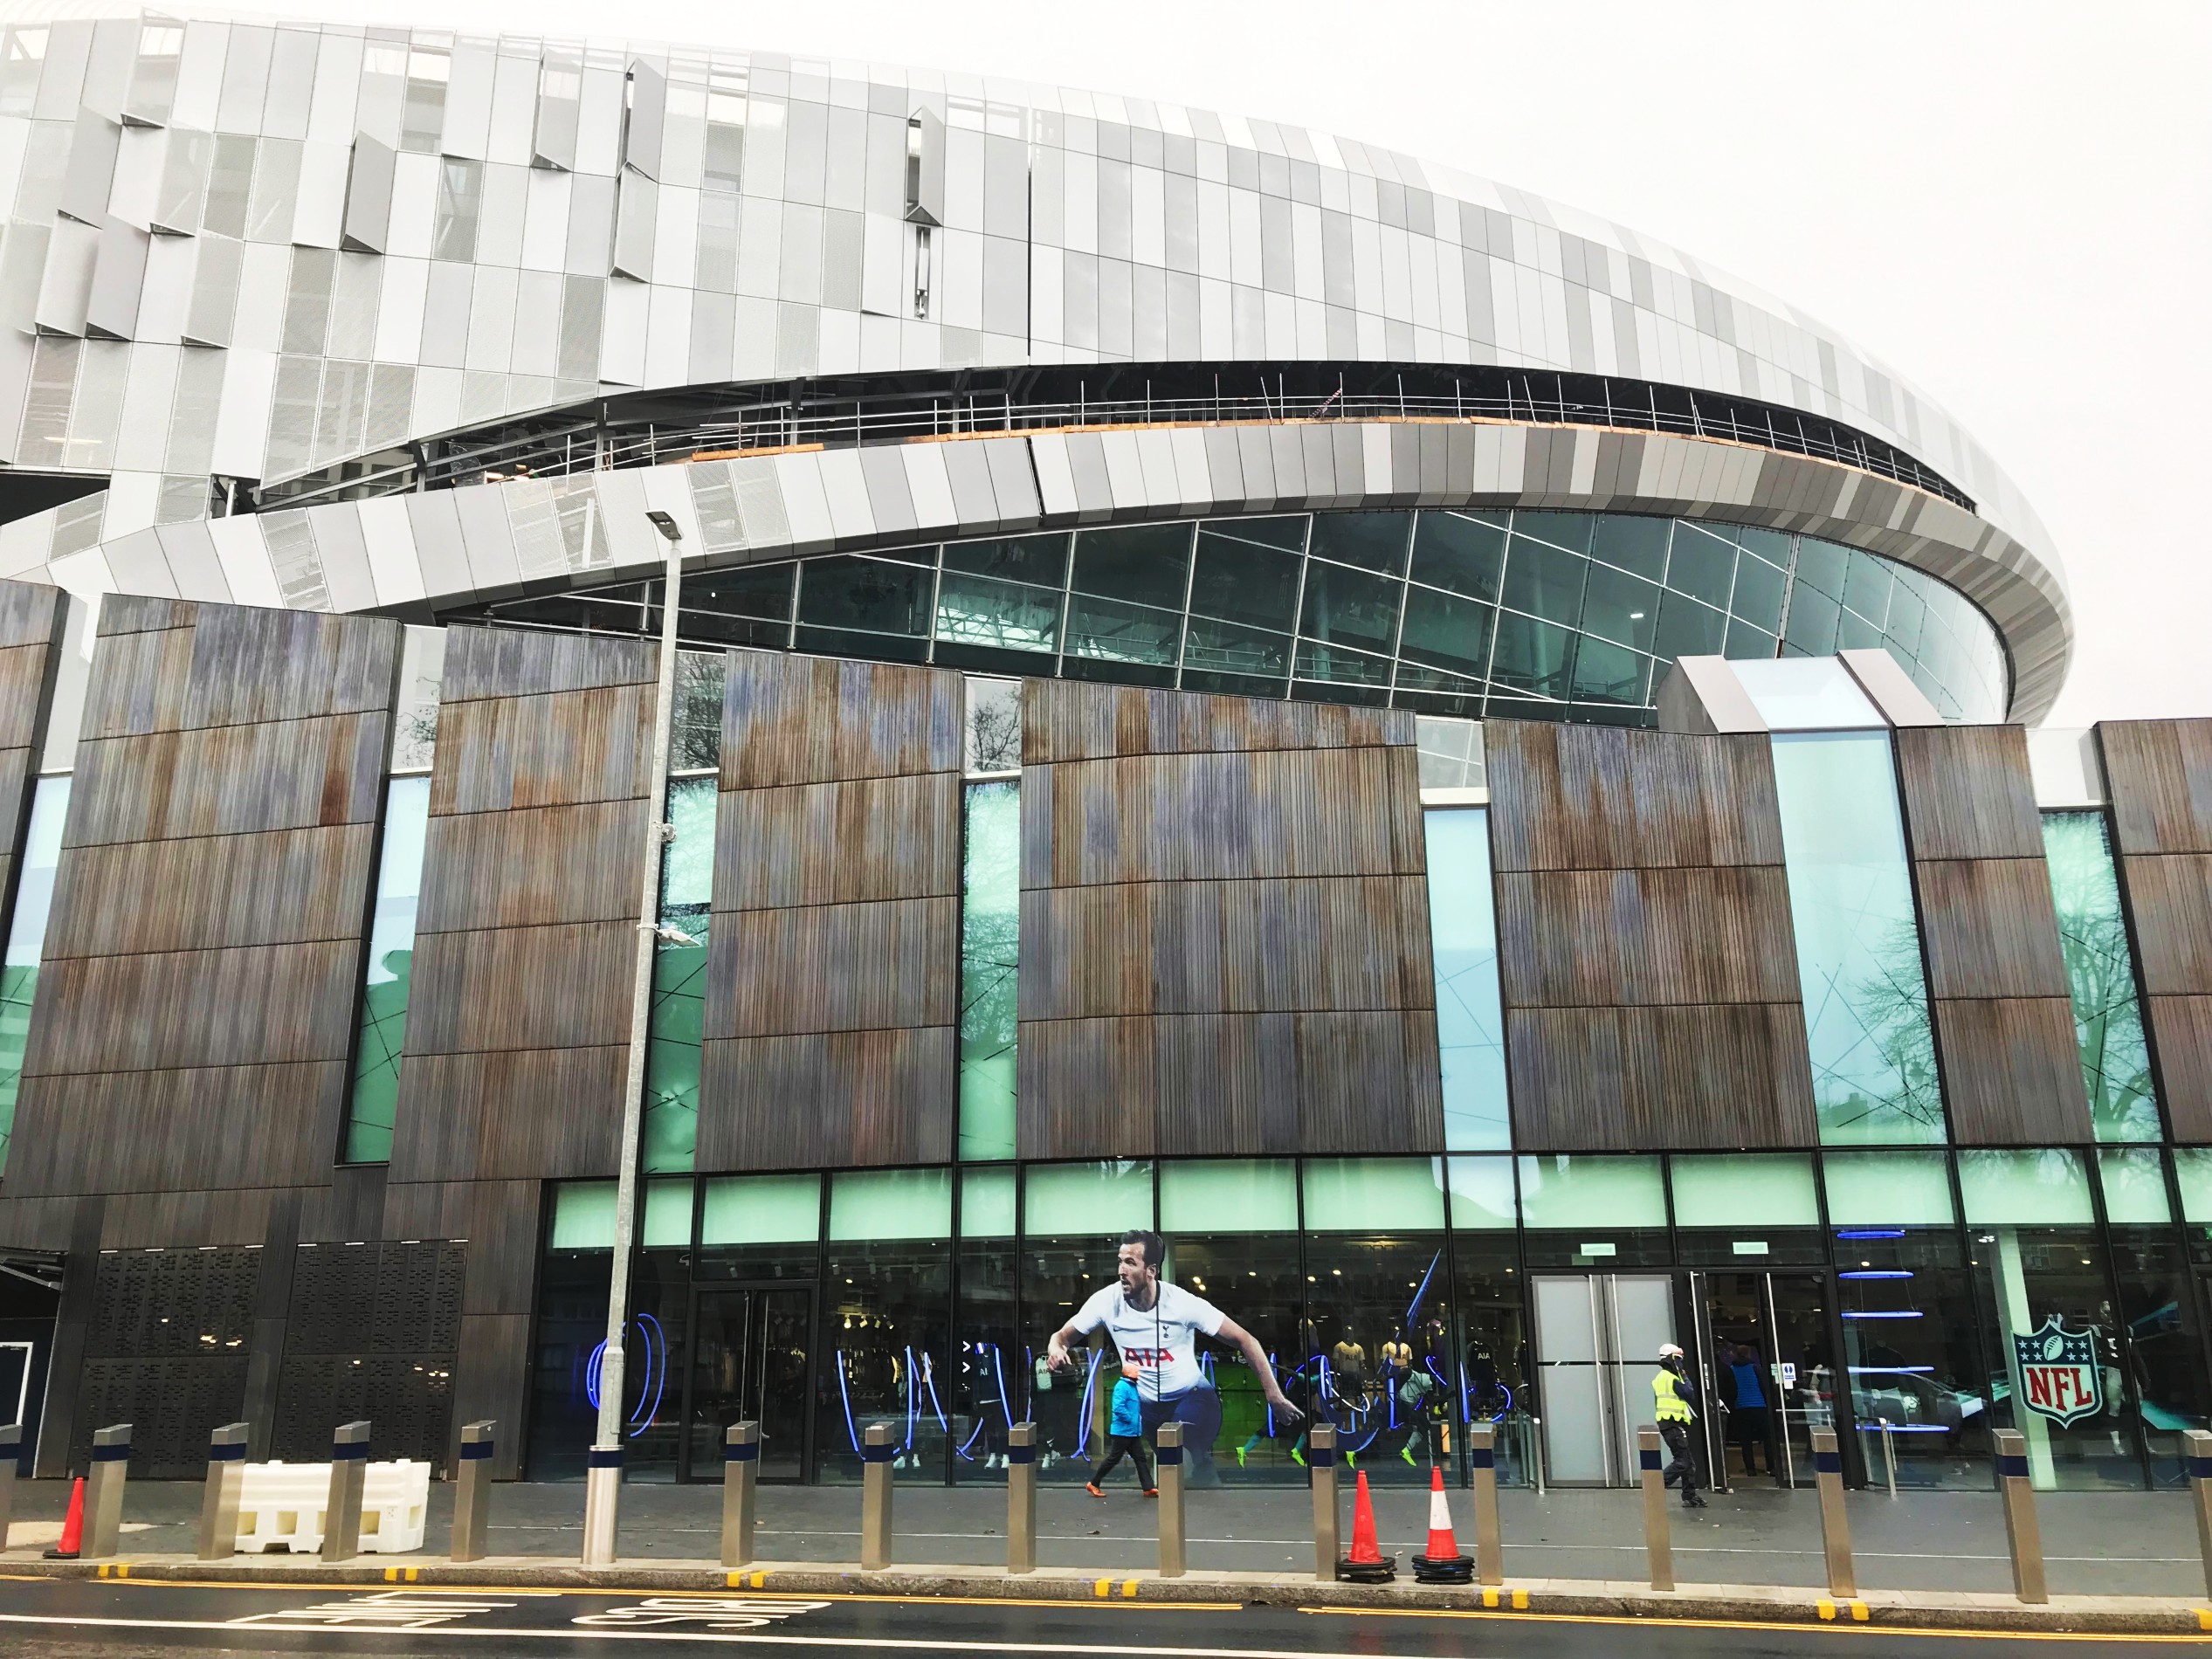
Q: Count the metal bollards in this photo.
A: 15